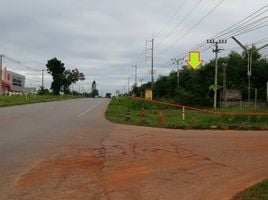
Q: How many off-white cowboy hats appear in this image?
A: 0